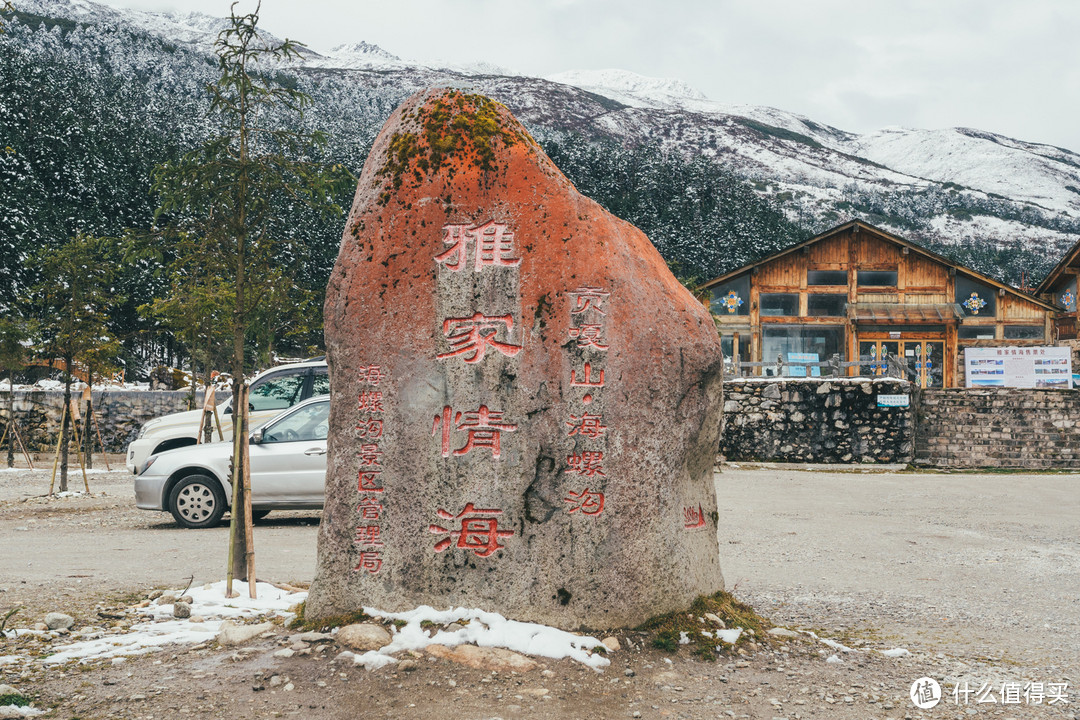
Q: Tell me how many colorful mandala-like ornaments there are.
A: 3